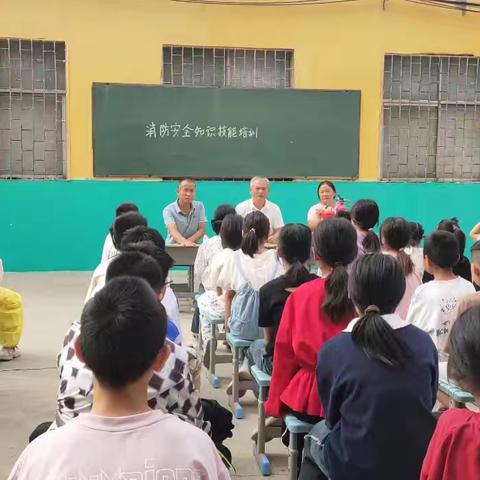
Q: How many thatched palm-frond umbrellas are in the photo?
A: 0